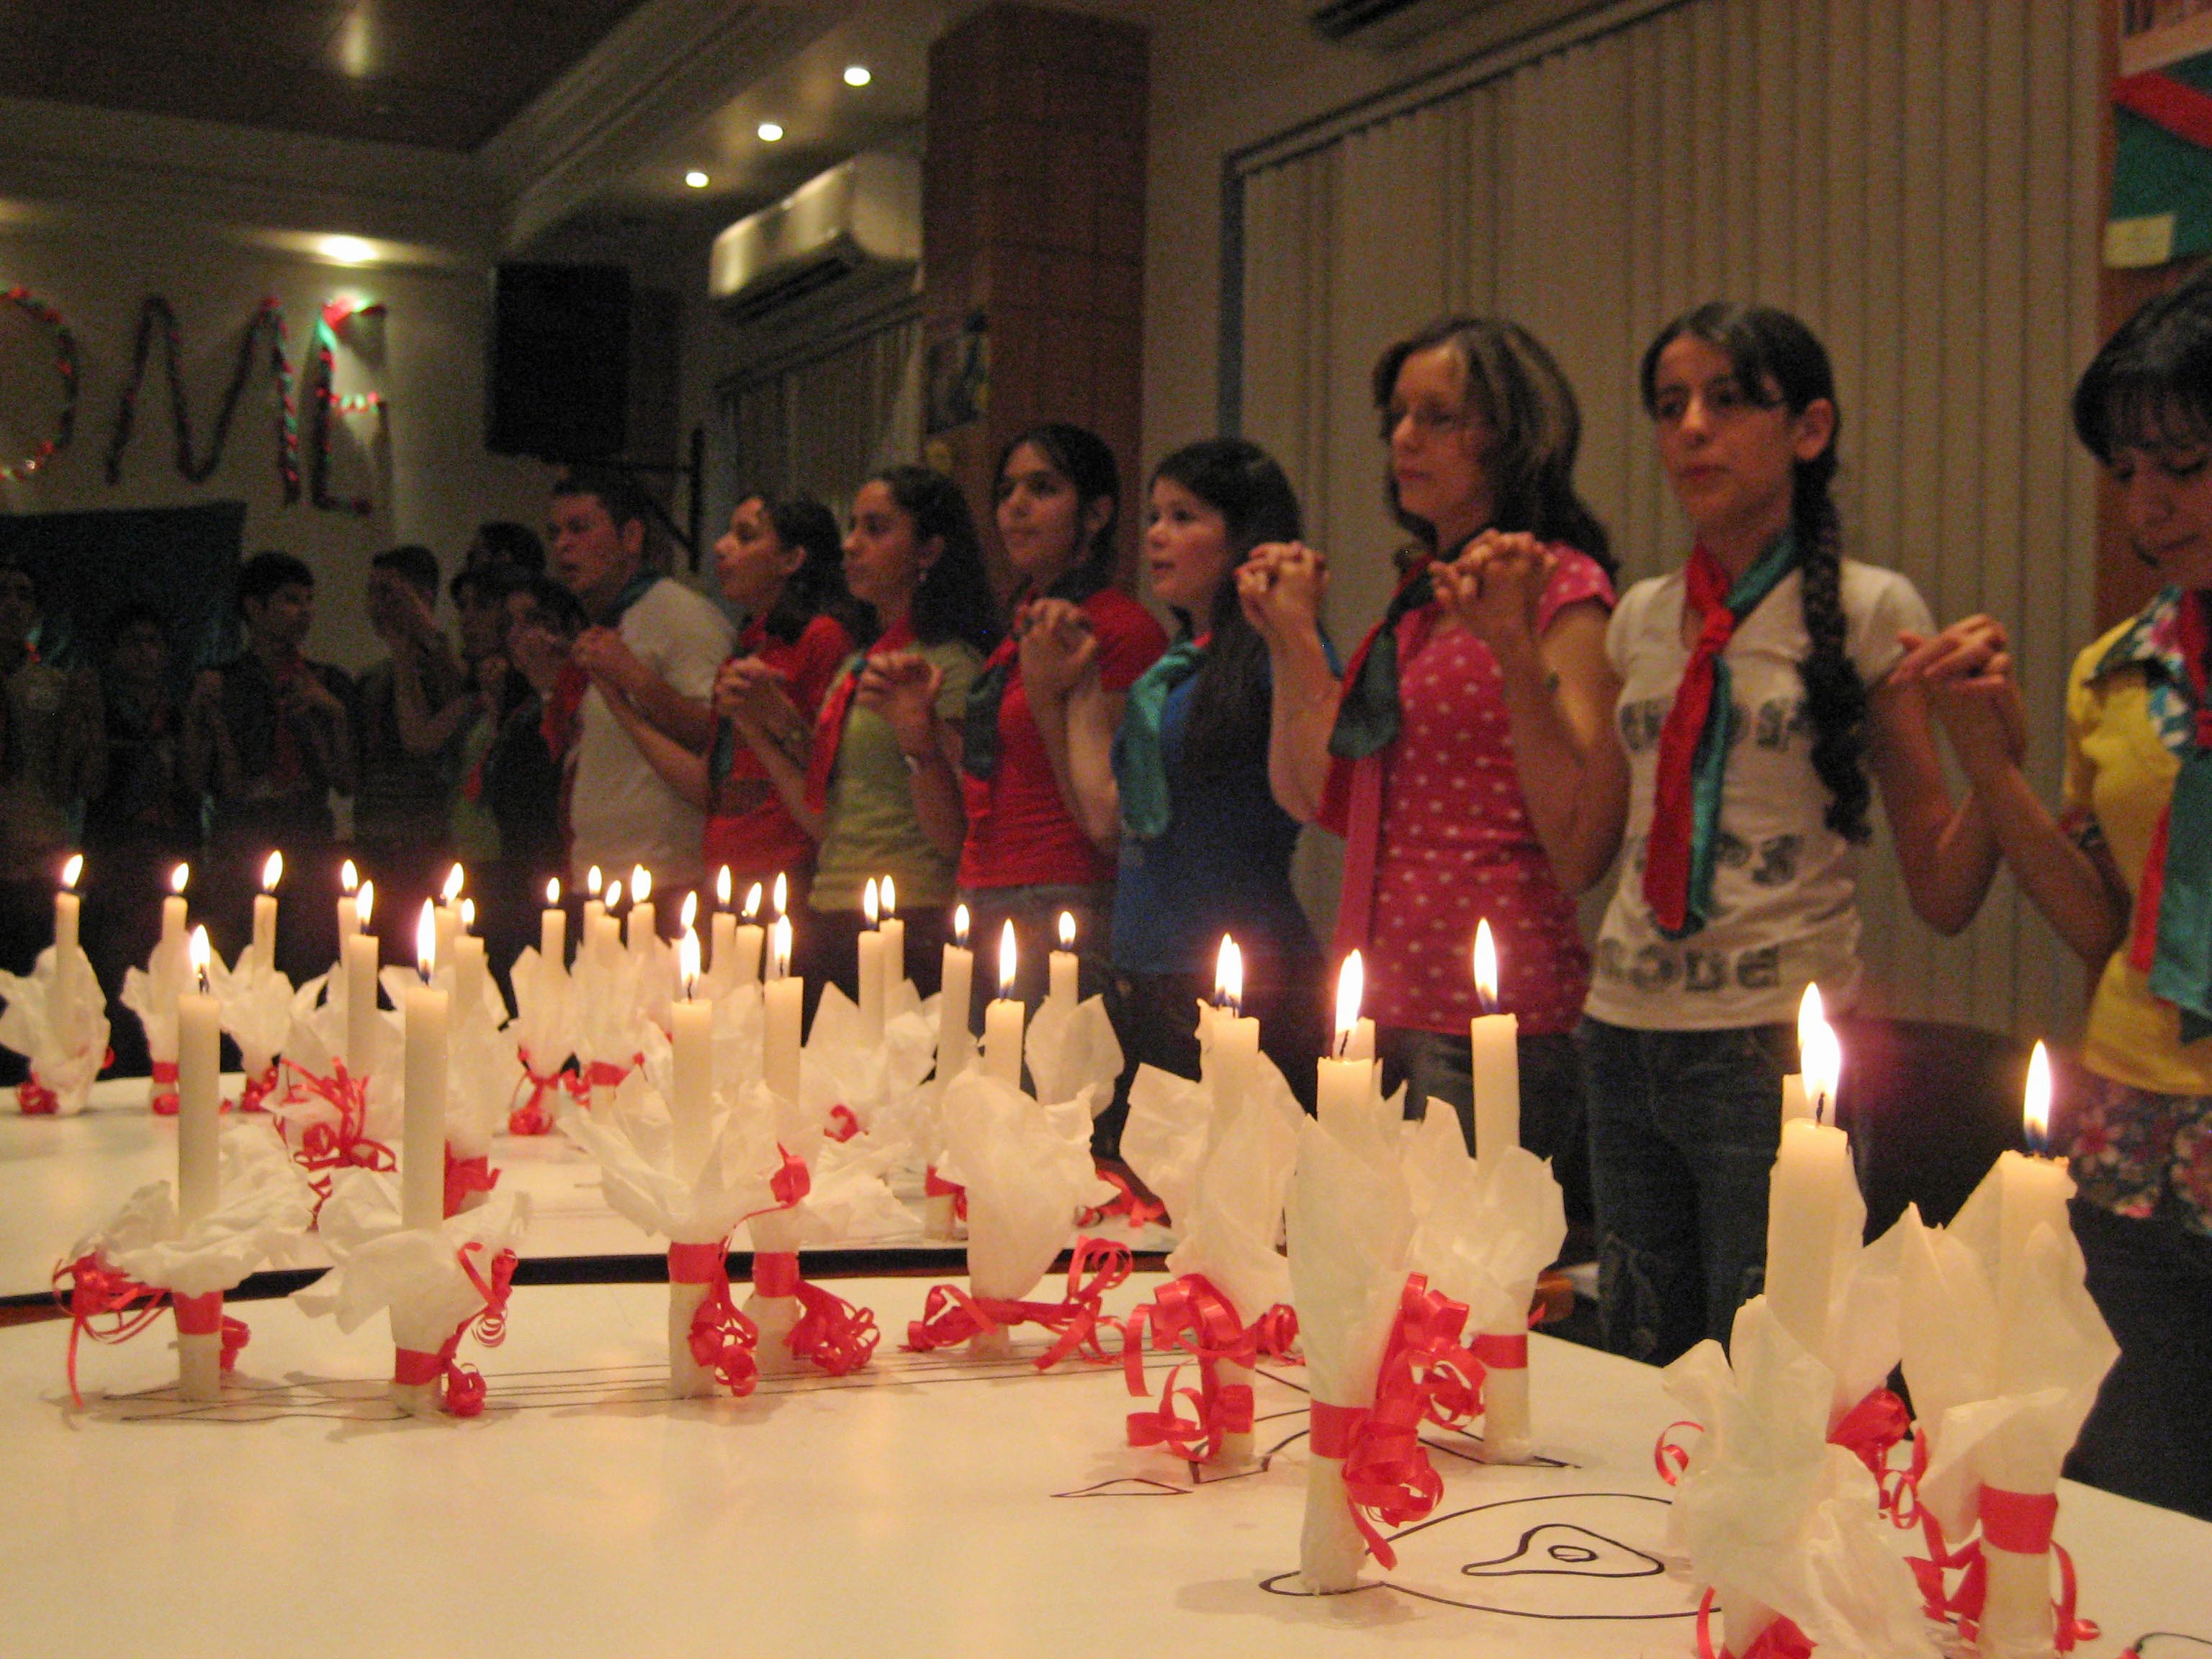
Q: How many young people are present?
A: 15